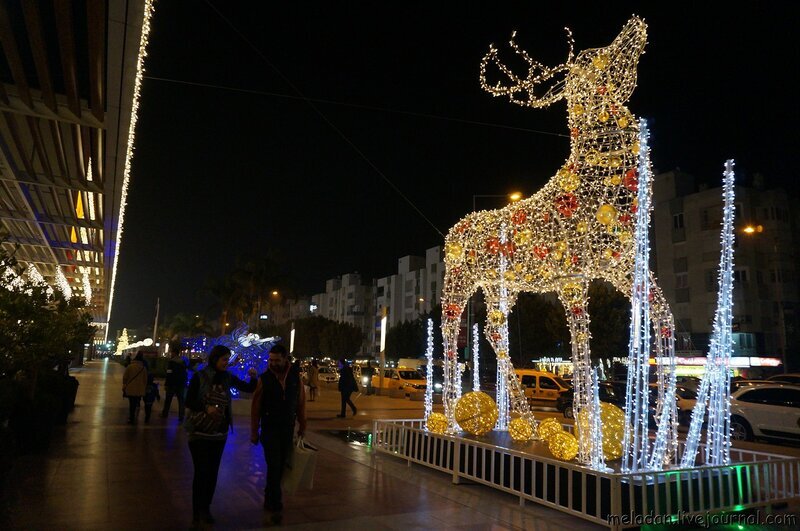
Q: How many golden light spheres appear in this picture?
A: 6